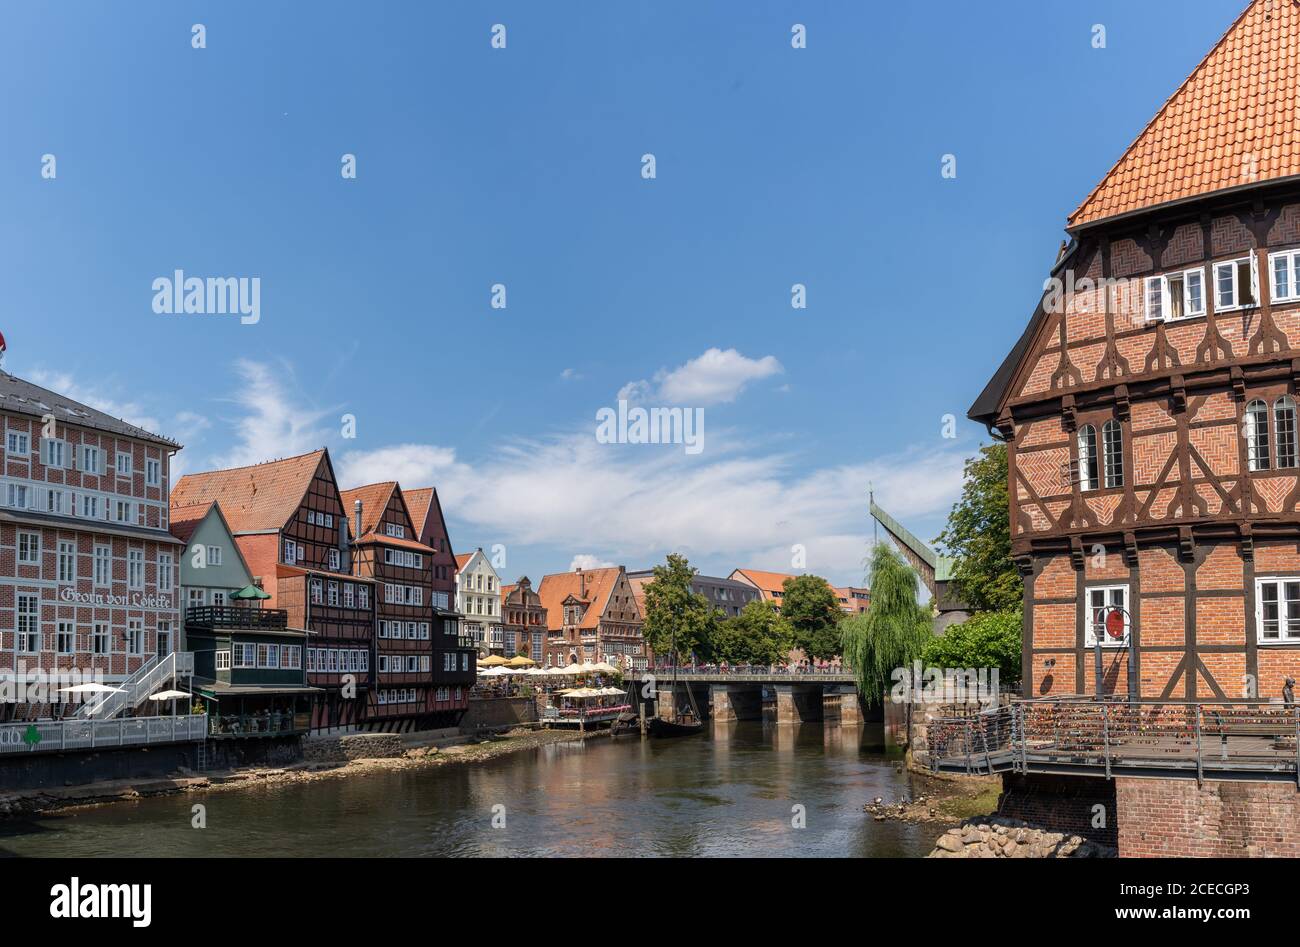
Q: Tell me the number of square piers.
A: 4